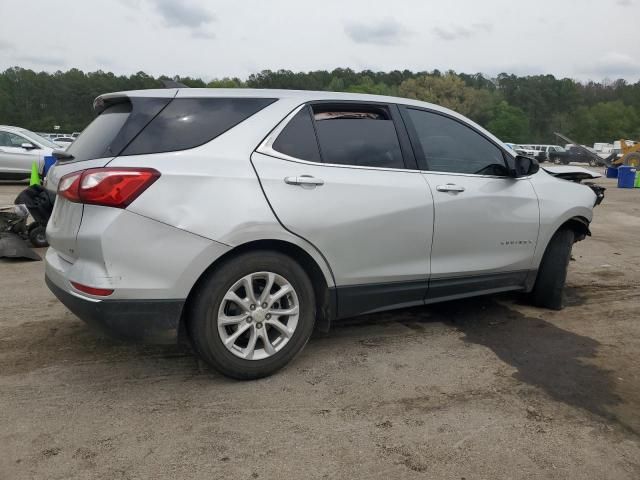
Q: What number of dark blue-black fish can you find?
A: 0